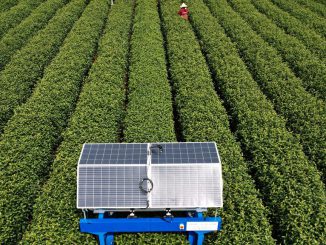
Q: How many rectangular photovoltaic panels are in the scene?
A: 4